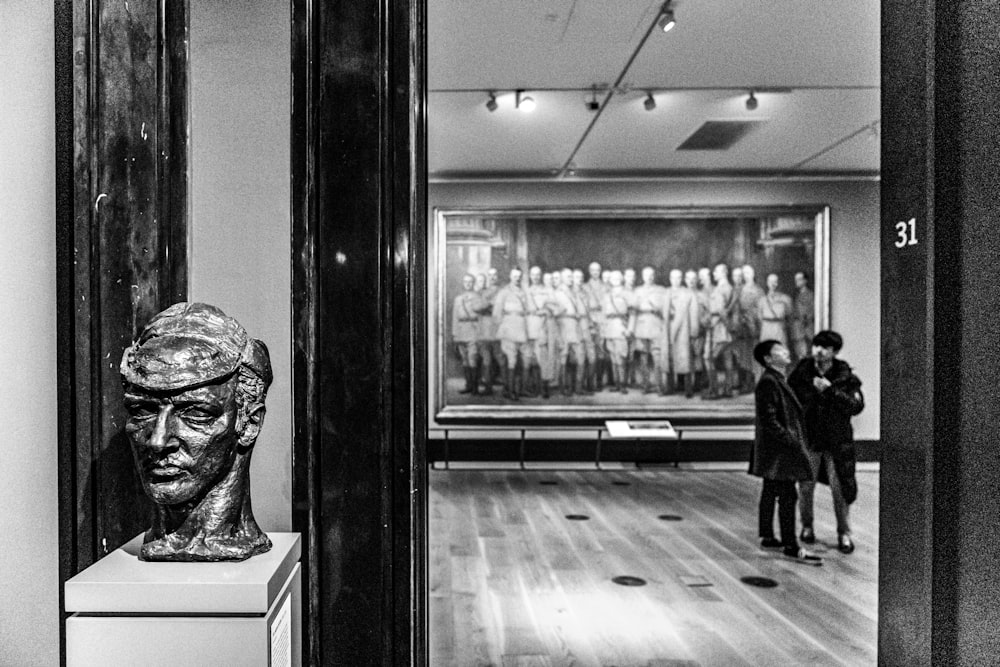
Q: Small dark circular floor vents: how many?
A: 6